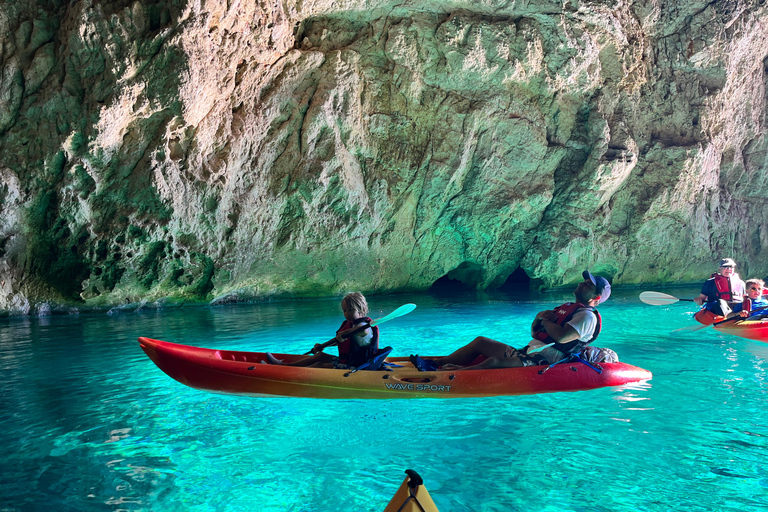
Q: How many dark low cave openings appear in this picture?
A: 2